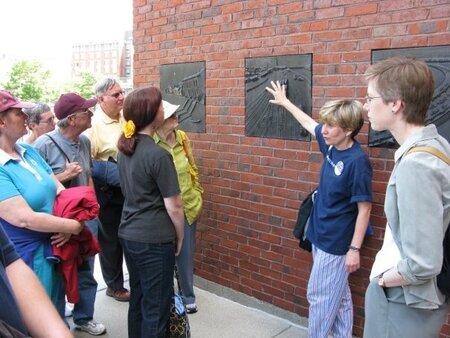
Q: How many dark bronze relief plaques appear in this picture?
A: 3